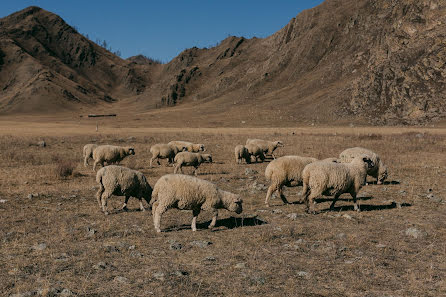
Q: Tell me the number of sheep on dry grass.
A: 13